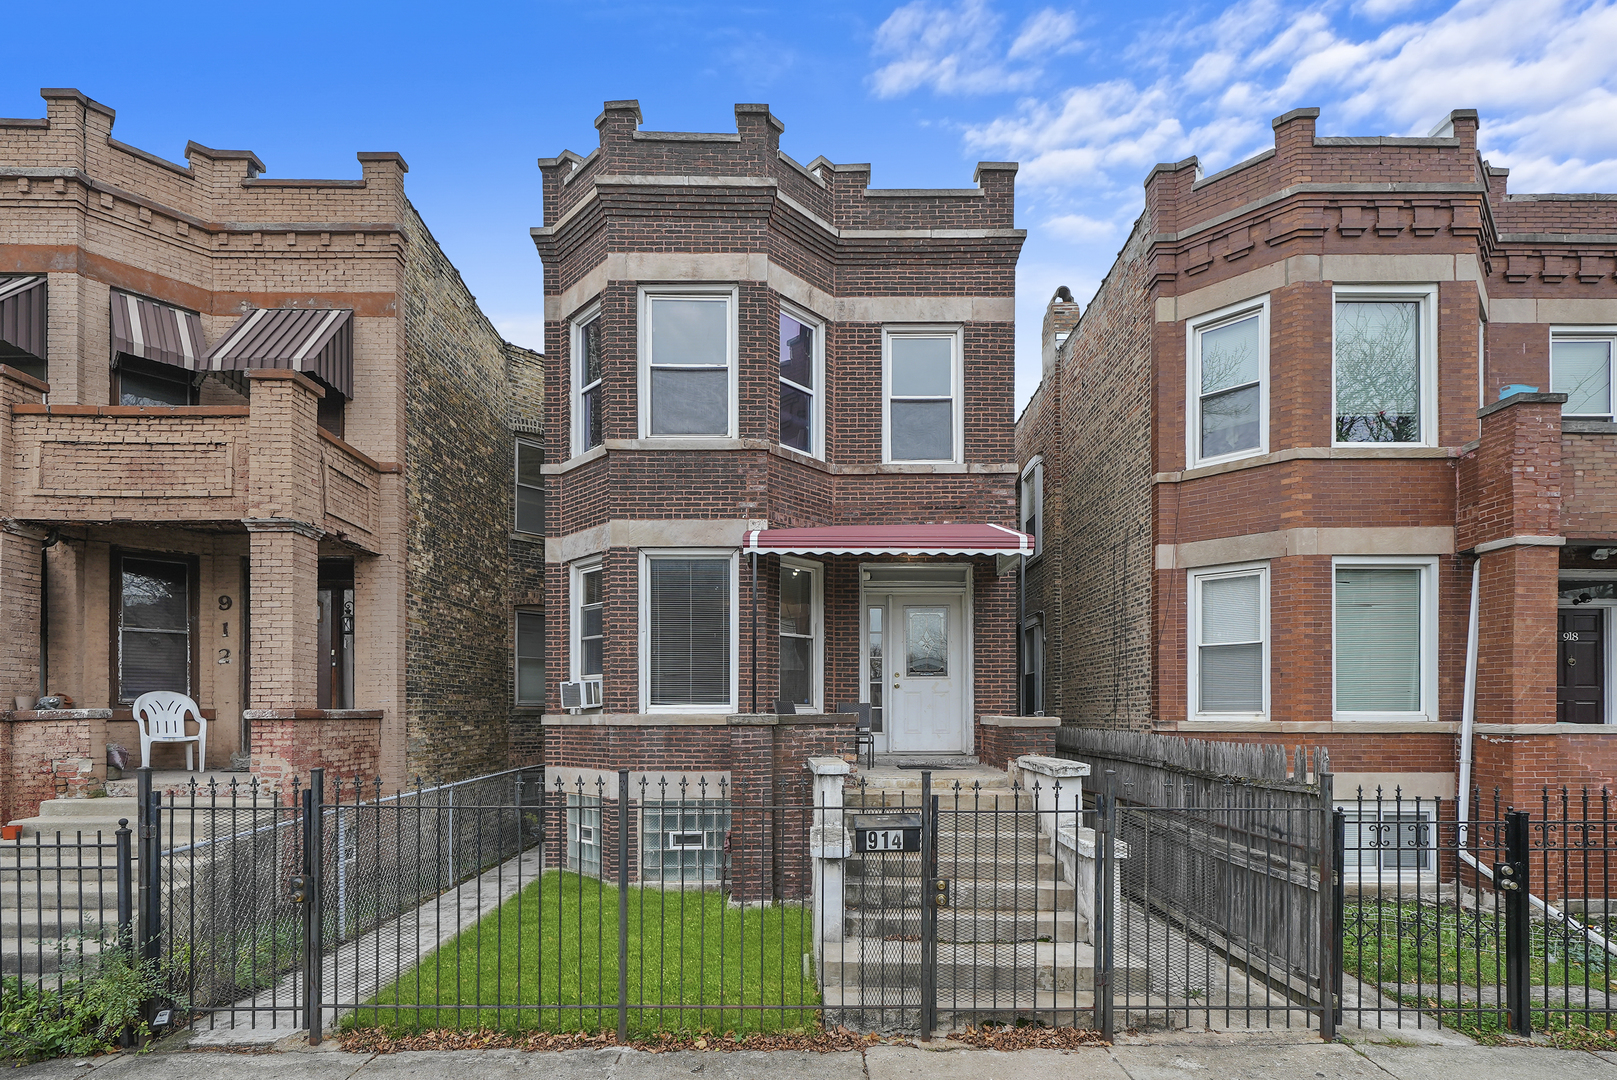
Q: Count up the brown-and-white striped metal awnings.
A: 3